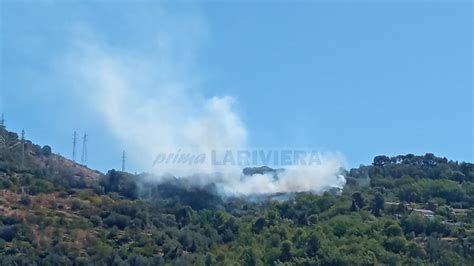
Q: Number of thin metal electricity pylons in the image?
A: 5